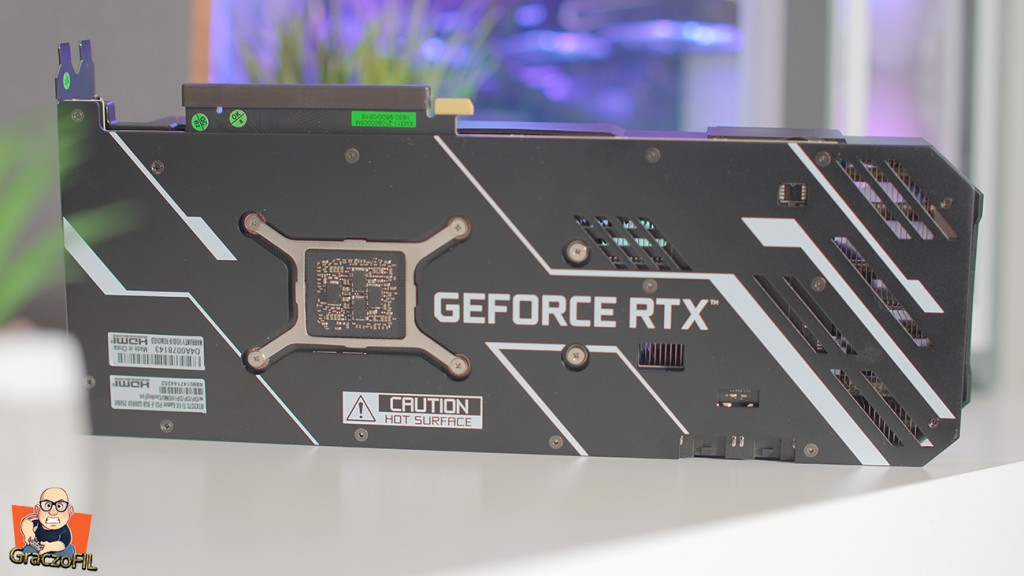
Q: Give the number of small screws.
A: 14